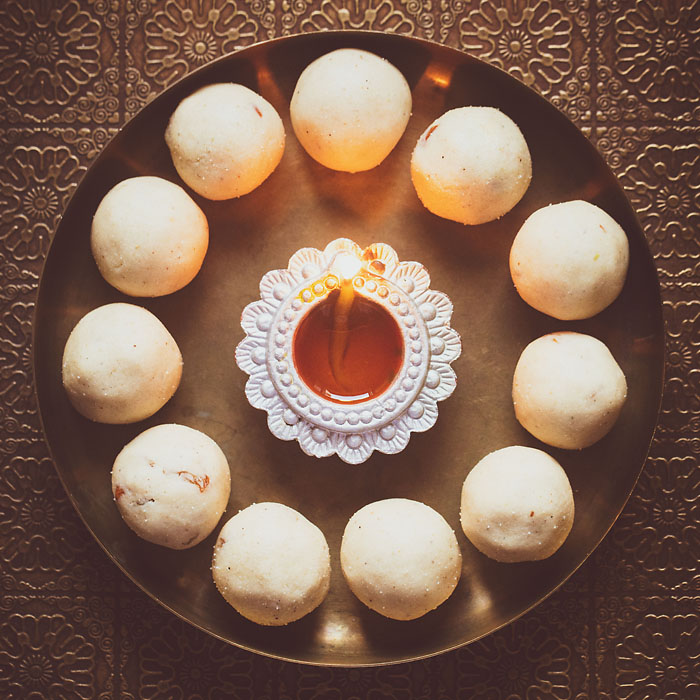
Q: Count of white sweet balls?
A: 11